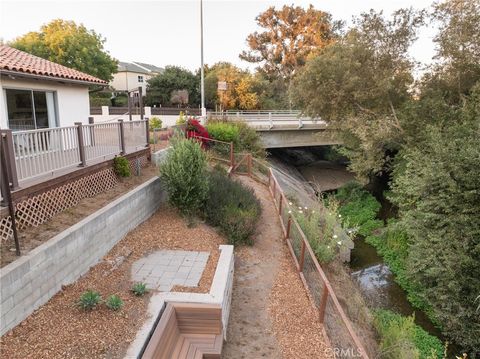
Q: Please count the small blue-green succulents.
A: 3